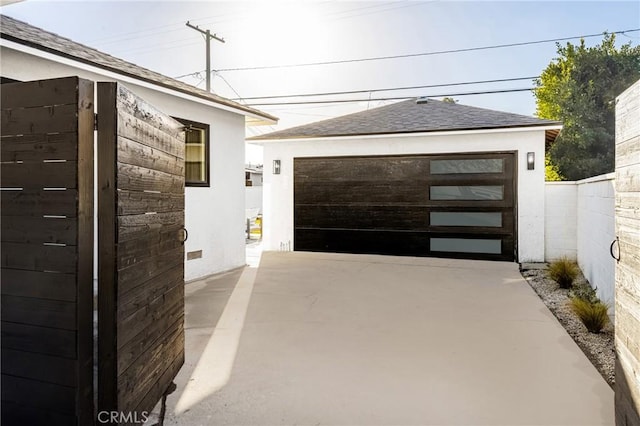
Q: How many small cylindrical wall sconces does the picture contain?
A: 2